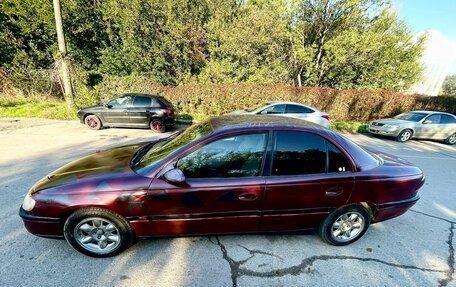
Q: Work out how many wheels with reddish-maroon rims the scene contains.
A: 2